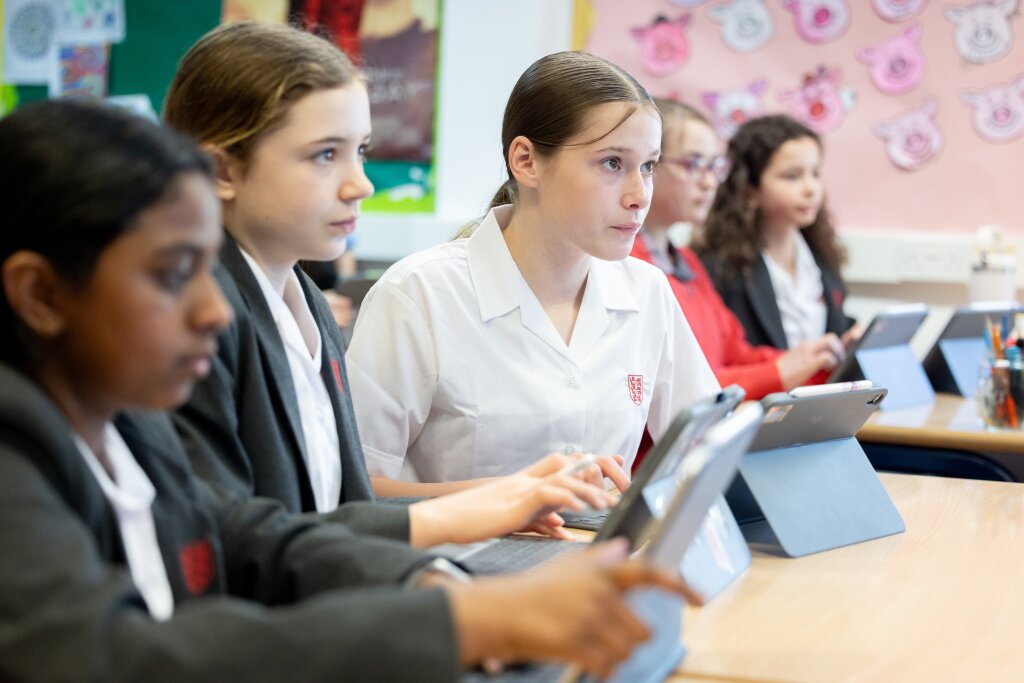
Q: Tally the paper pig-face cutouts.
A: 11